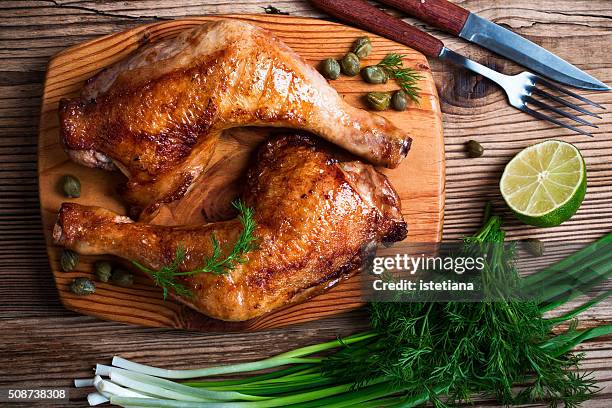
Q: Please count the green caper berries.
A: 13